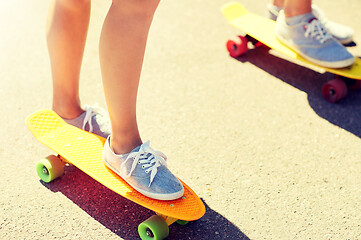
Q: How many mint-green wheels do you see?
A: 3